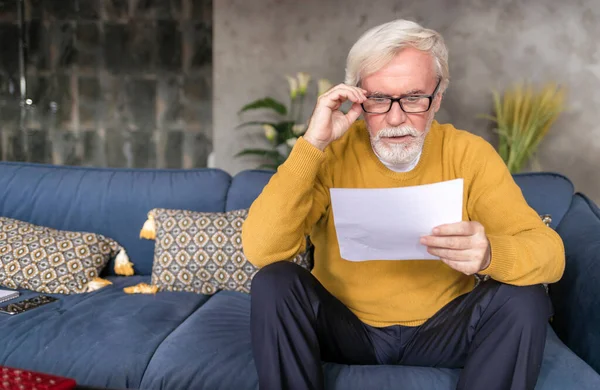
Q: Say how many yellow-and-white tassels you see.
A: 4